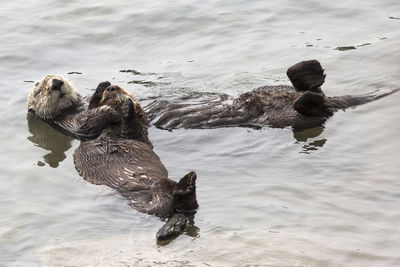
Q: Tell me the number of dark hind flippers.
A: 4